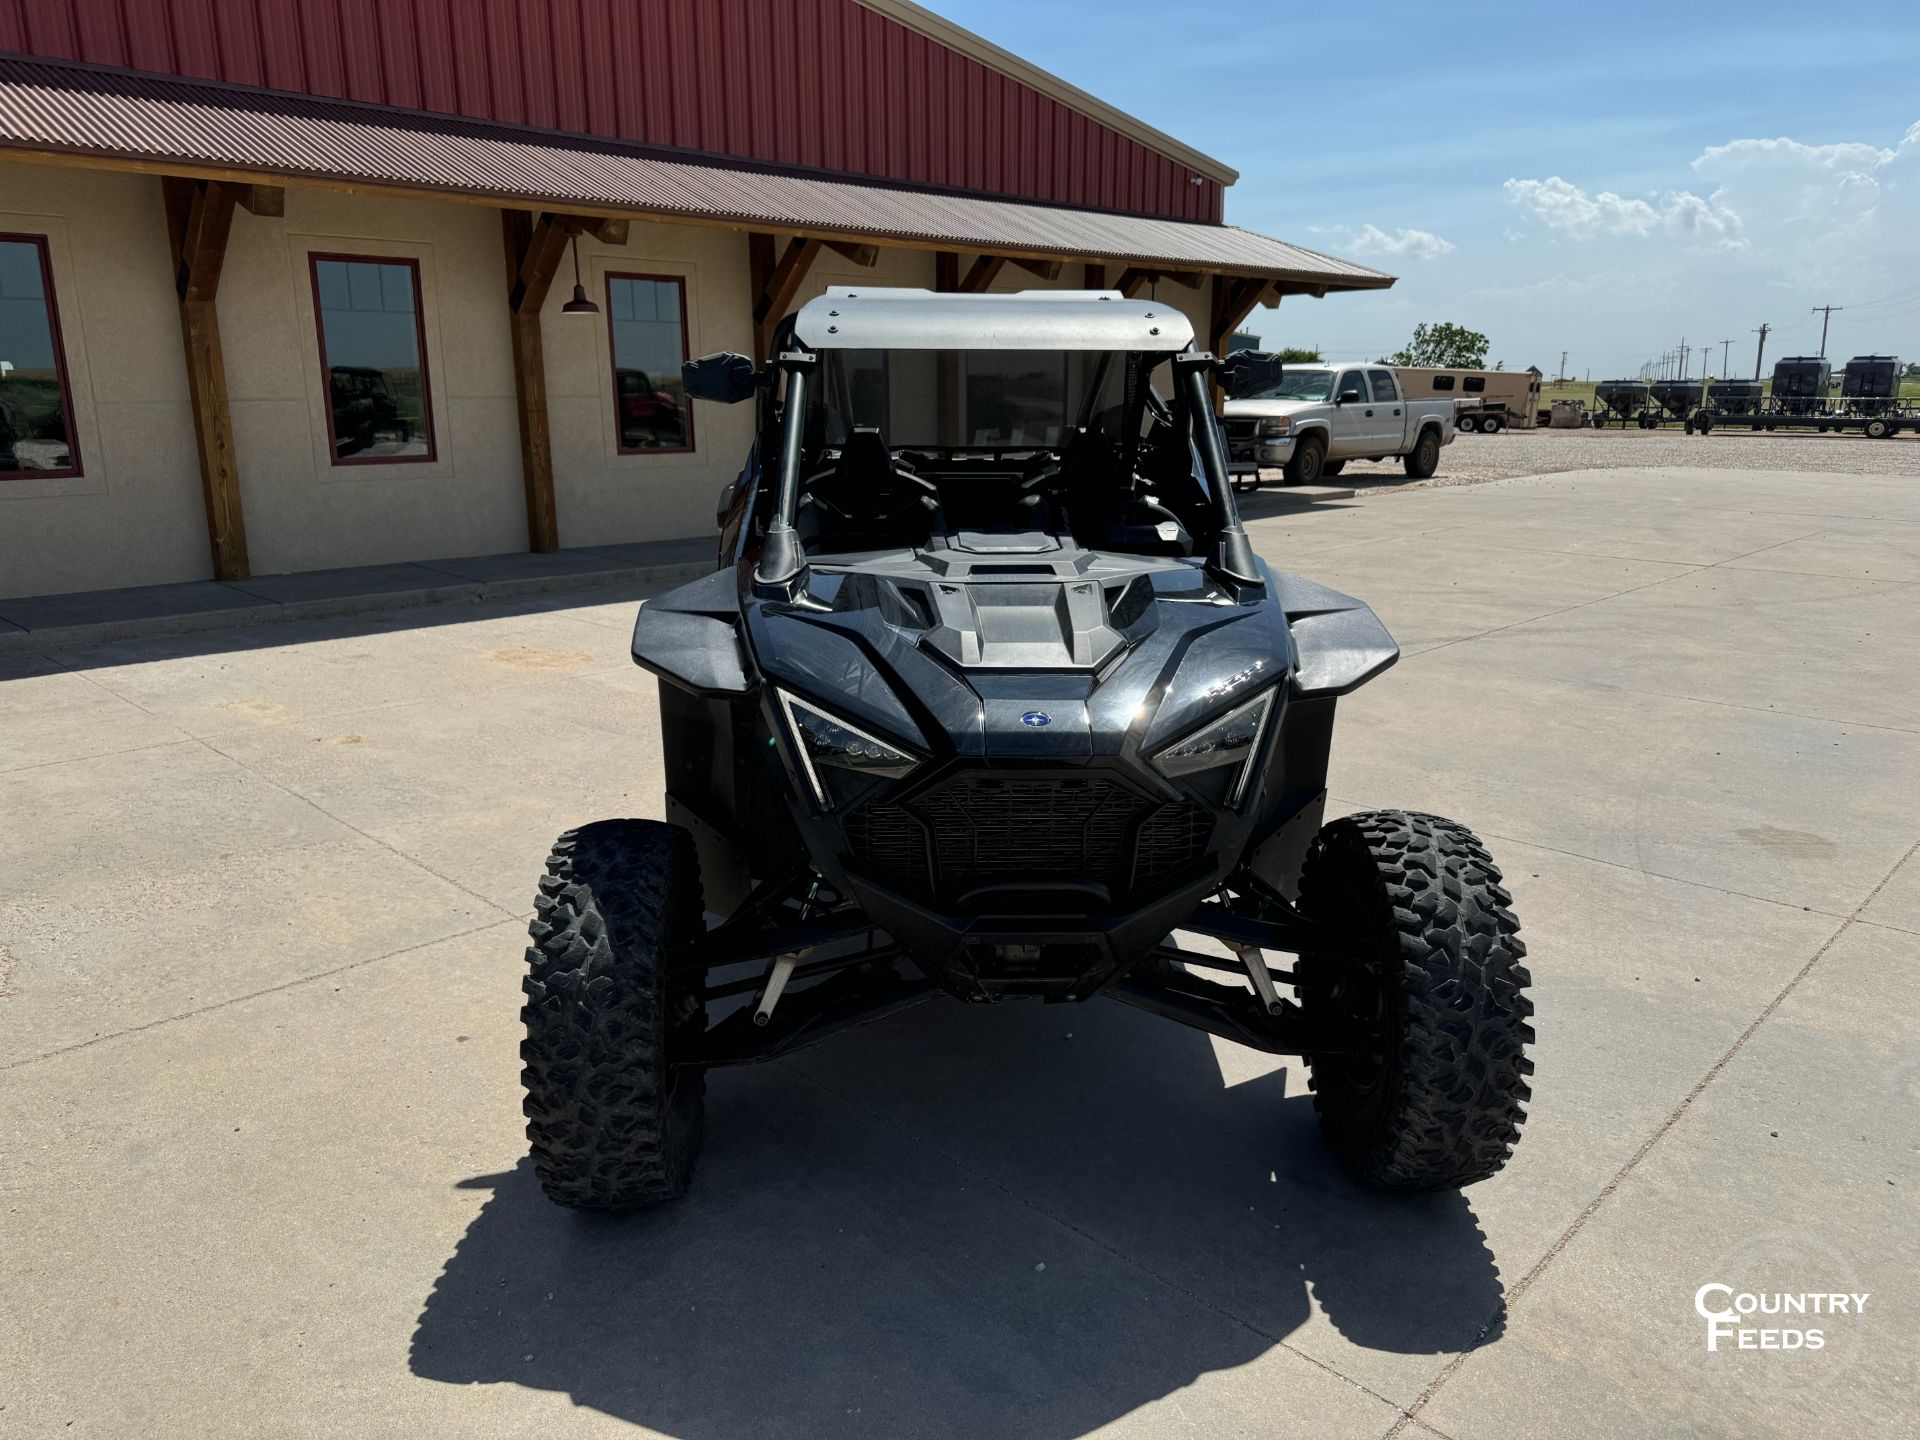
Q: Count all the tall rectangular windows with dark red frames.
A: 3